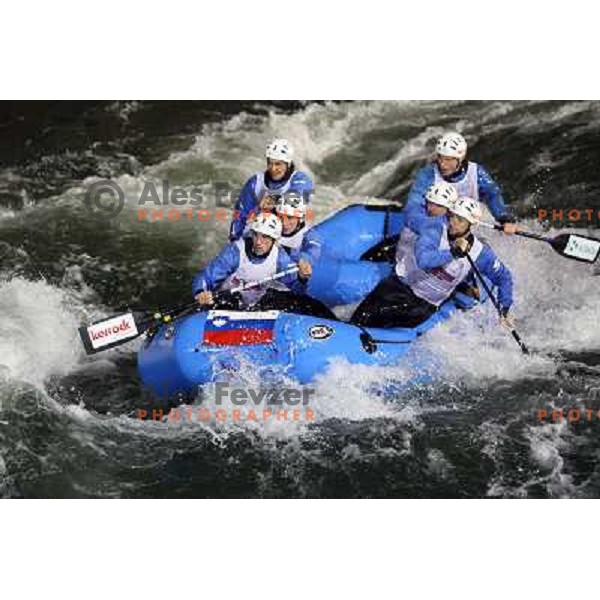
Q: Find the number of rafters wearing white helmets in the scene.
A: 6